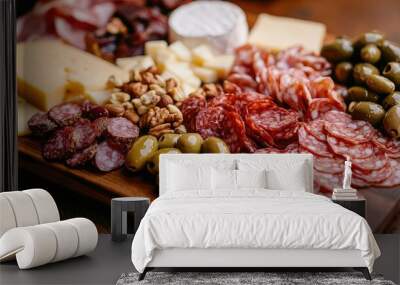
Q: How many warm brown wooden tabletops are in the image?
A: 1